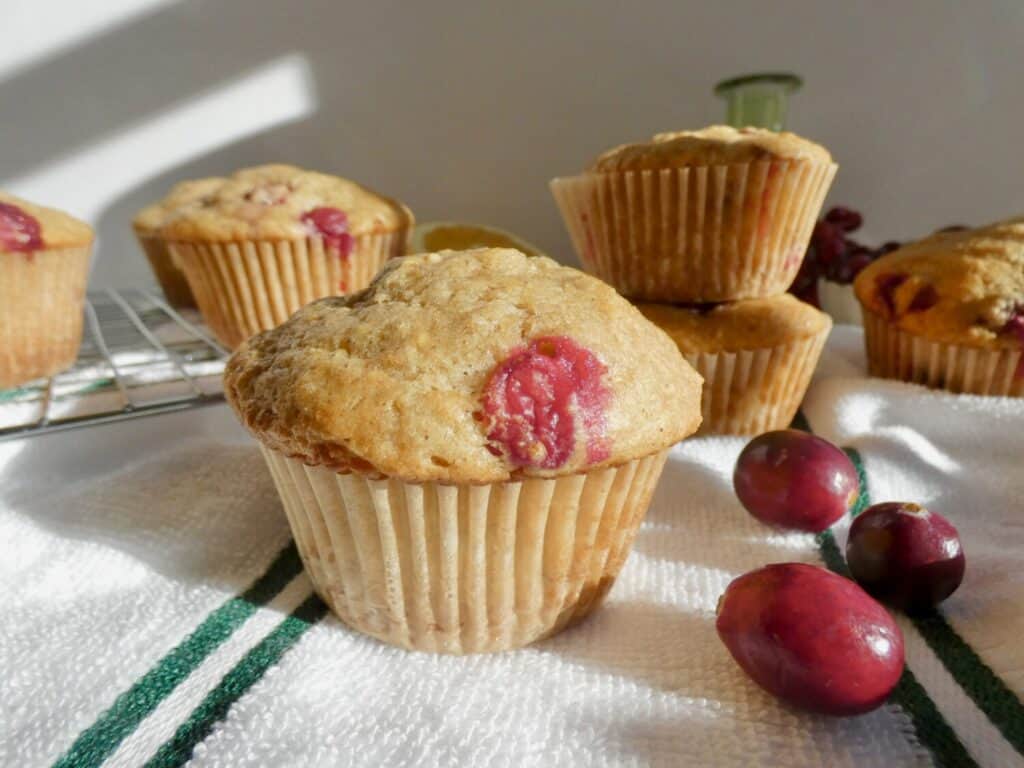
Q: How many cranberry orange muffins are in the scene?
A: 7